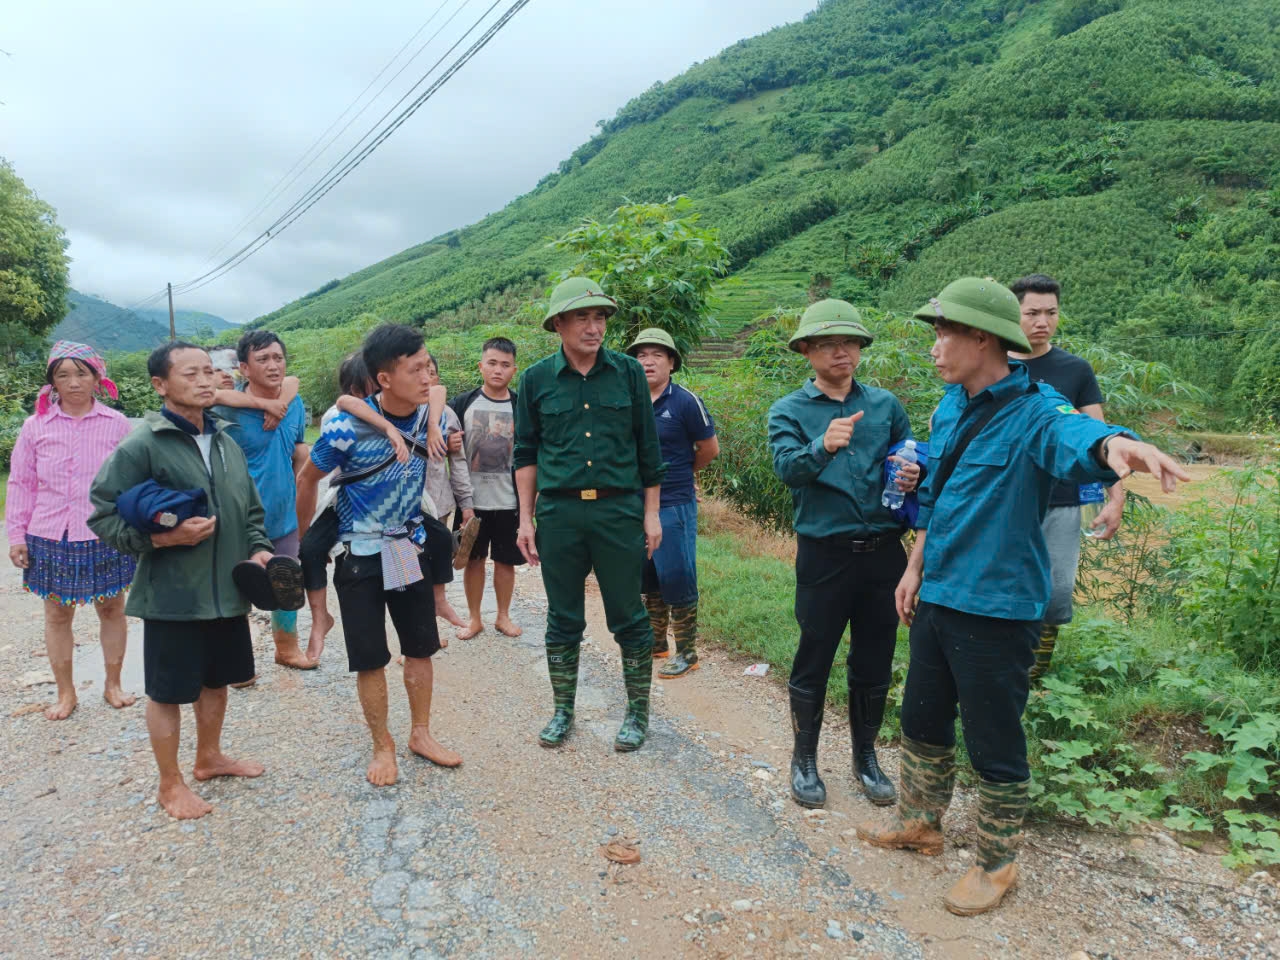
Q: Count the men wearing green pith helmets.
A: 4